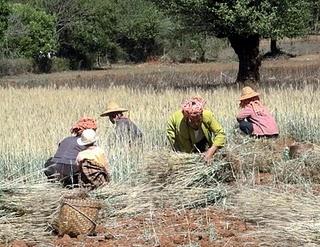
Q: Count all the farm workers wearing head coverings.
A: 5